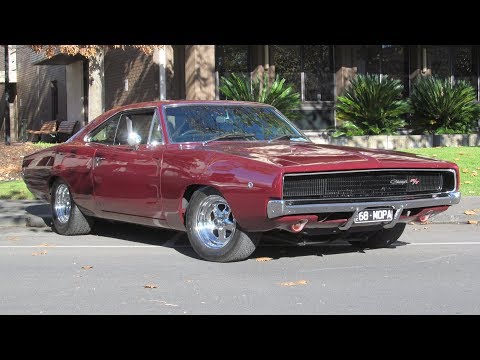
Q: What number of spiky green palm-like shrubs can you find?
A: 3